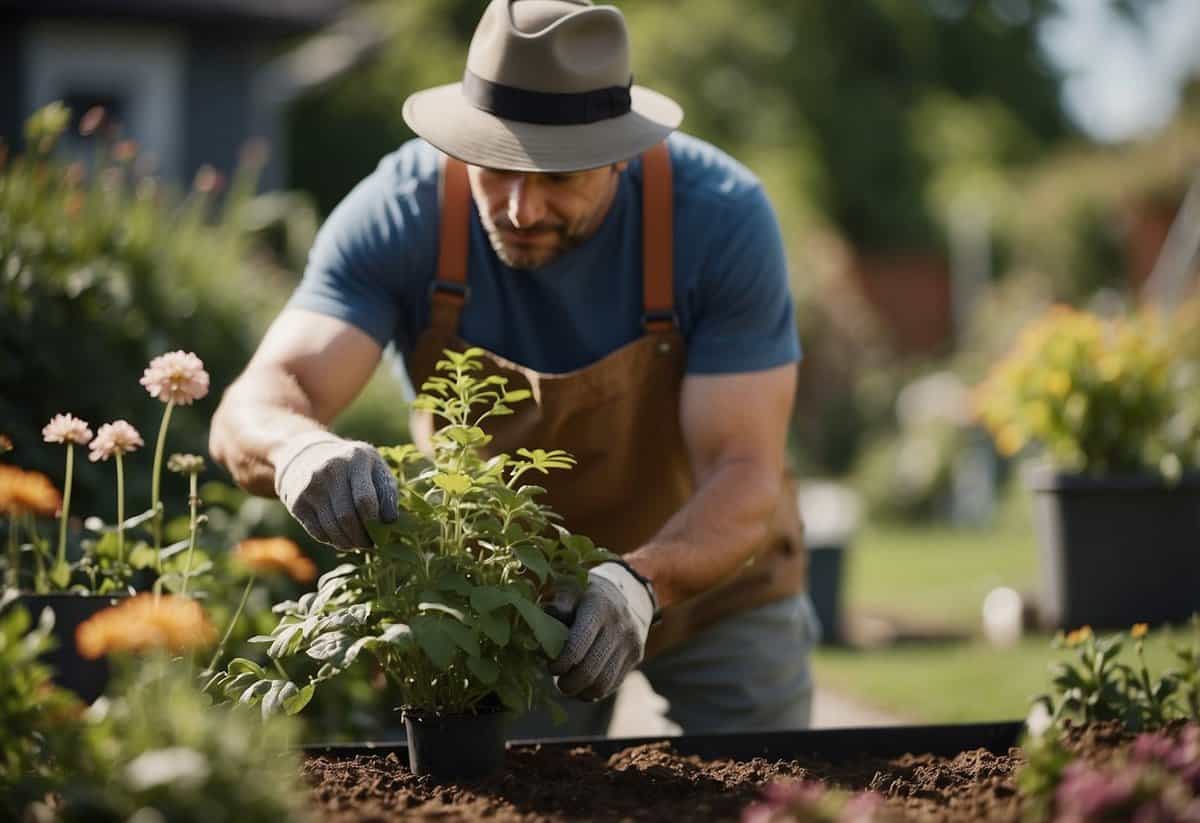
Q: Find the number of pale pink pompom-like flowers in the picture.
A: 3